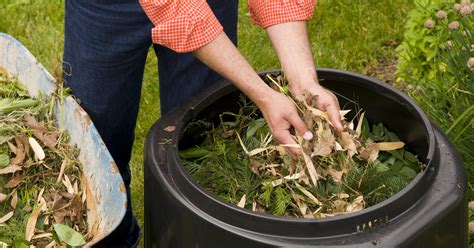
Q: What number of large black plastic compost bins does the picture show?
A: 1